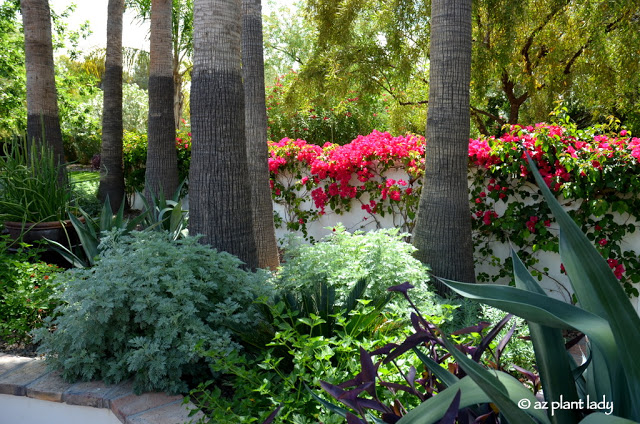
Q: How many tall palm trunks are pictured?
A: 6